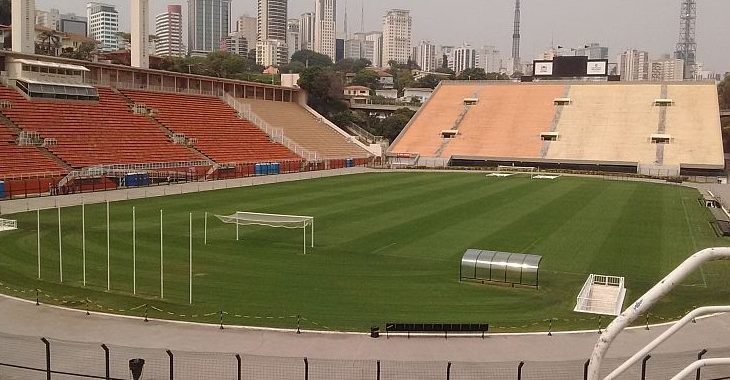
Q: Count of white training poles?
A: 7